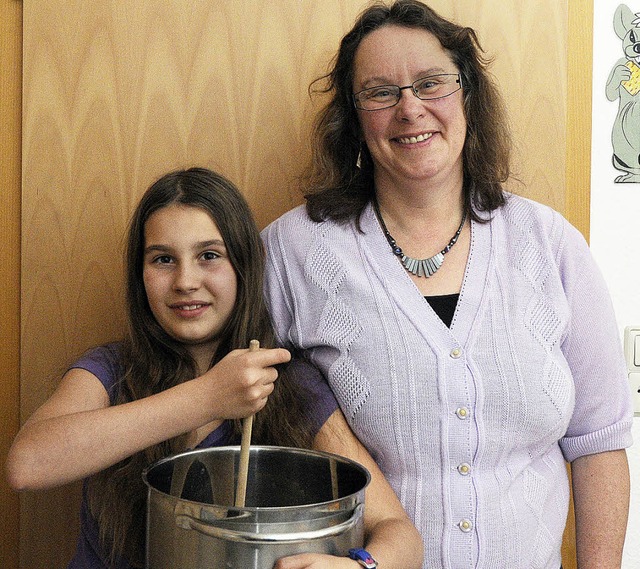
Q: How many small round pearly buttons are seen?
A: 4